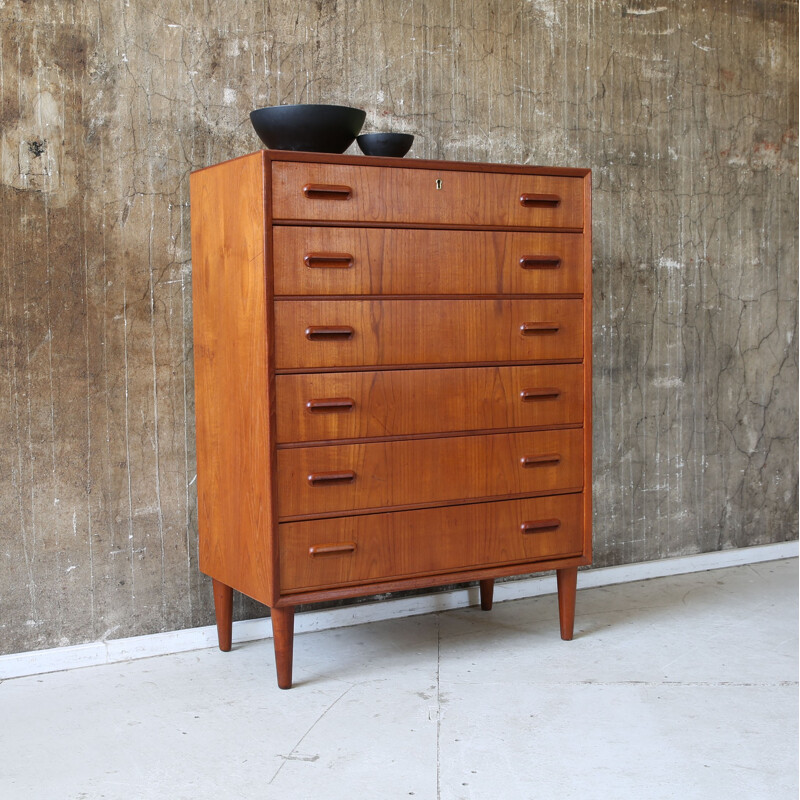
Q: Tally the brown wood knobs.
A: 12